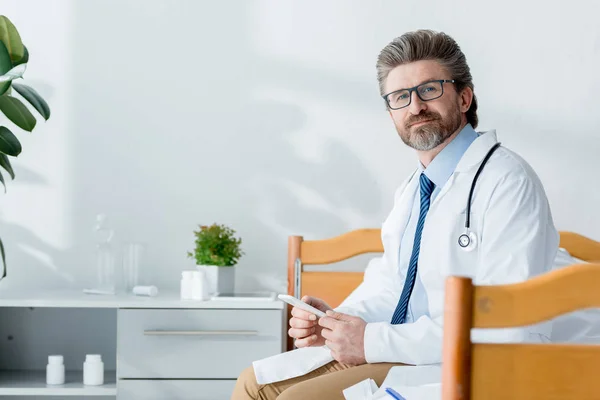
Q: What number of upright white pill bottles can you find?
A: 4